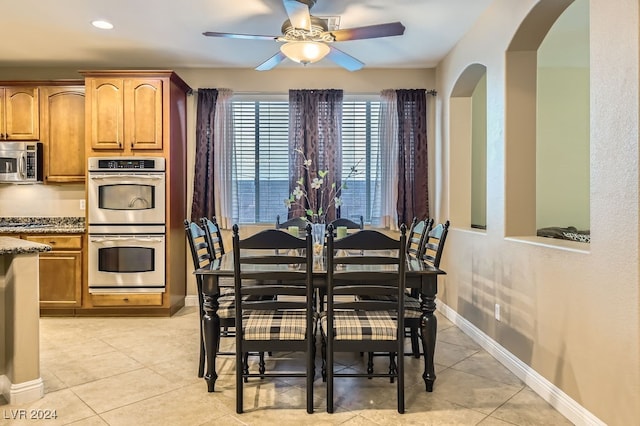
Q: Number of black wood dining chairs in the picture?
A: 8